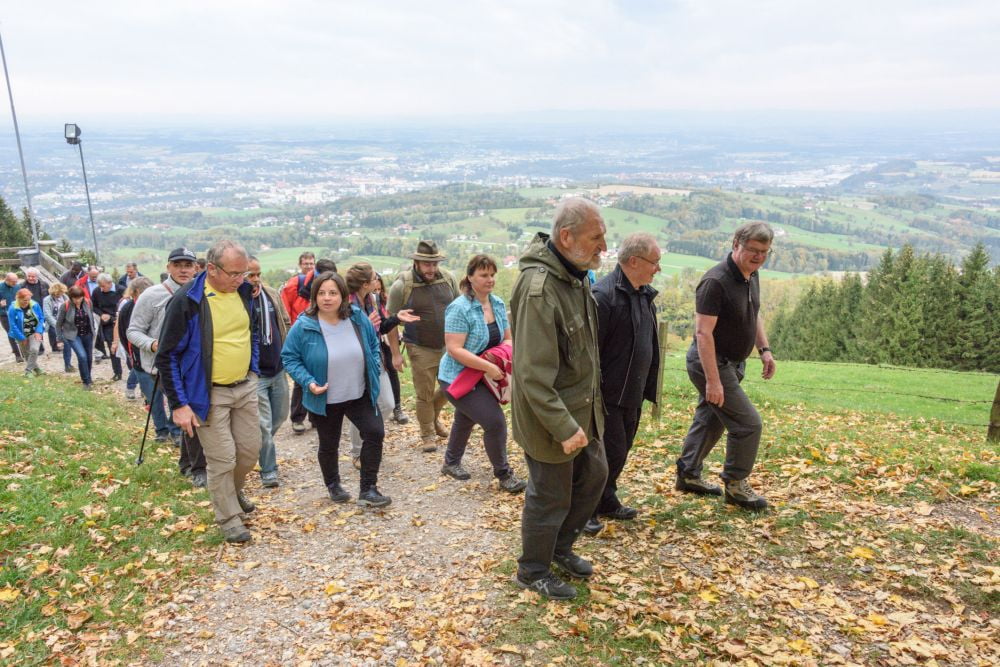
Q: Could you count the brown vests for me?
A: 1